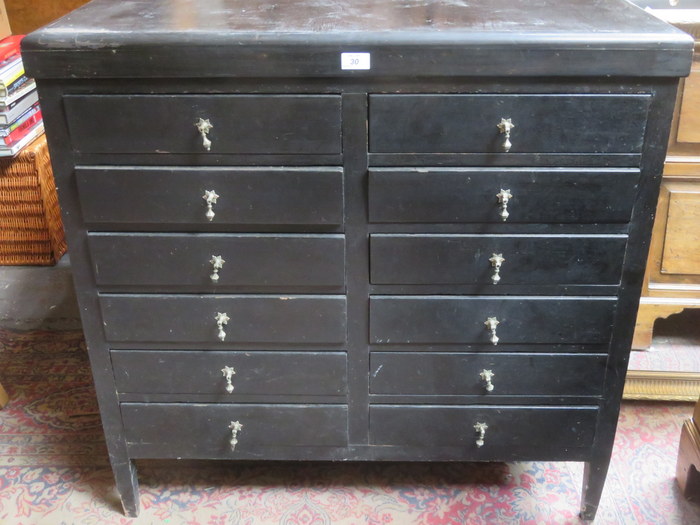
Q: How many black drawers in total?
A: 12